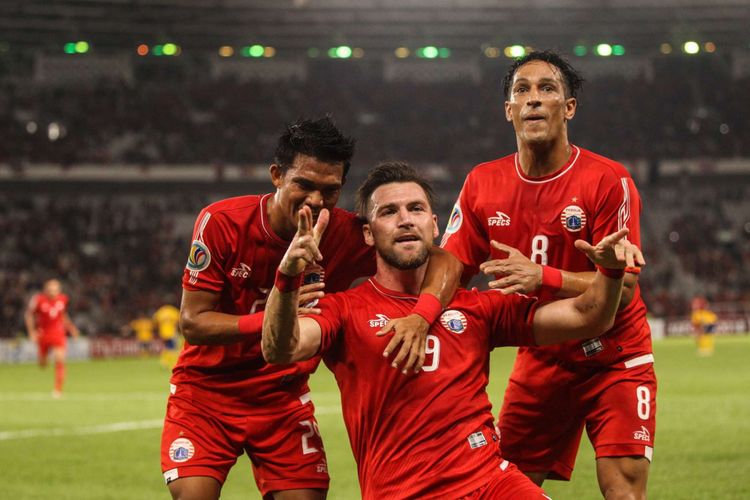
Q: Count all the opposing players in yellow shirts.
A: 3